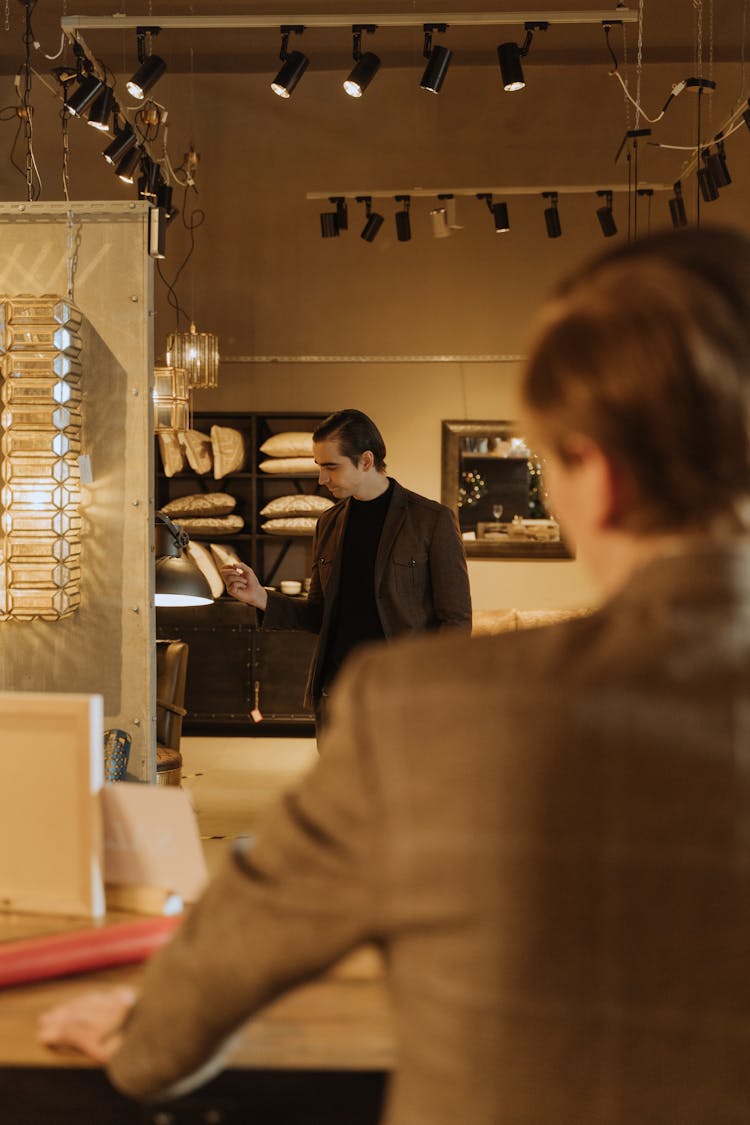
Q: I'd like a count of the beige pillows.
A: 11